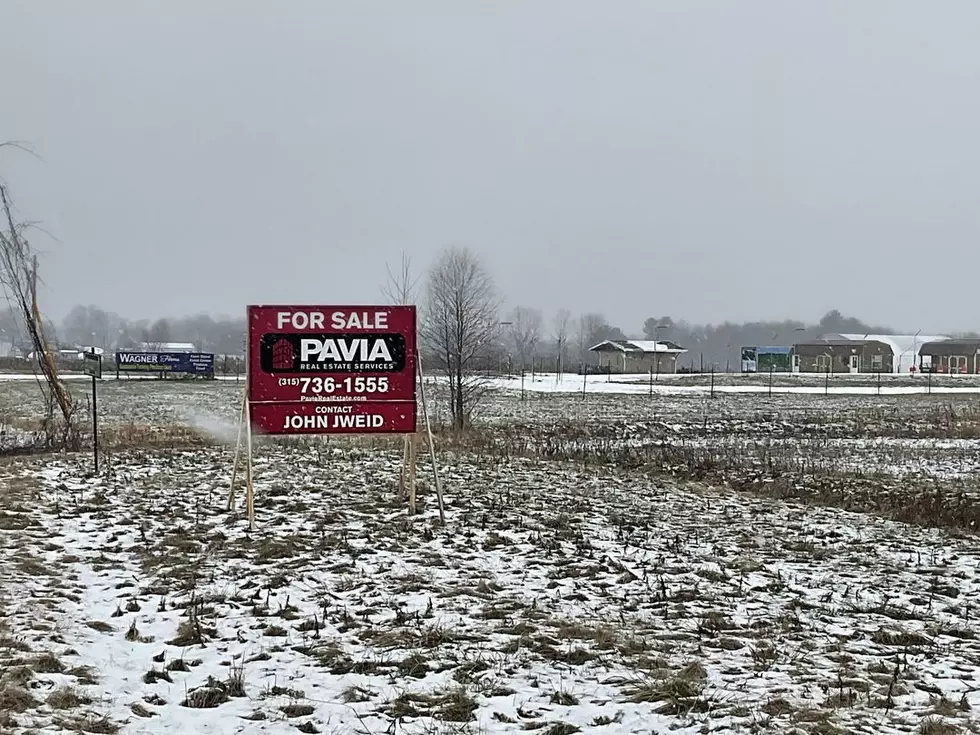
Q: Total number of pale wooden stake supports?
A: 5